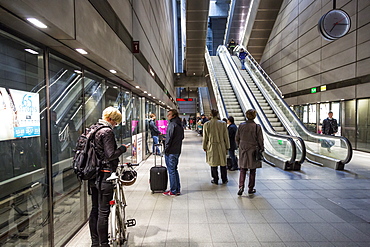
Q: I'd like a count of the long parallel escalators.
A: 2